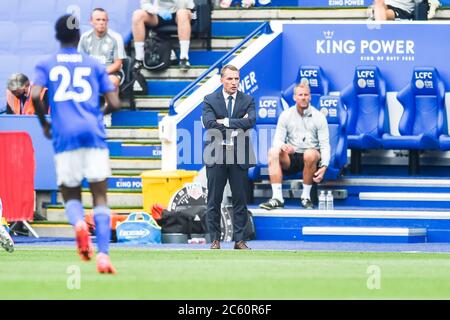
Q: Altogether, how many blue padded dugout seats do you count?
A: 5